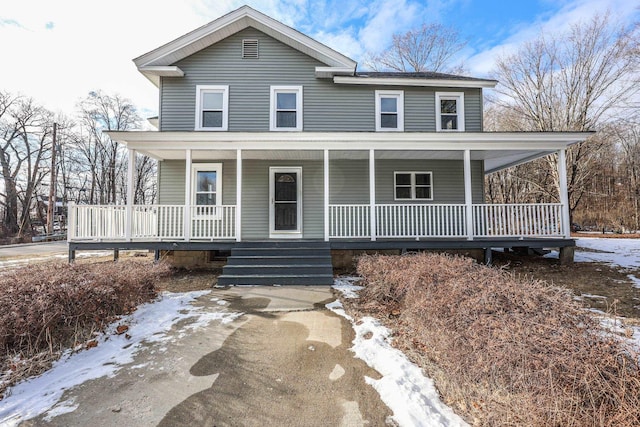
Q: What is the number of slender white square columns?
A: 7